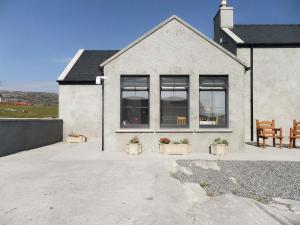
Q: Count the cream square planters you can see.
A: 2